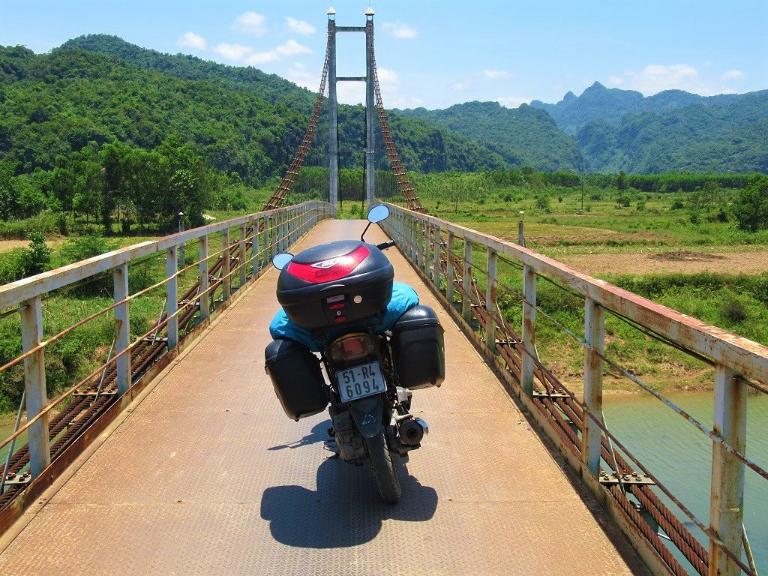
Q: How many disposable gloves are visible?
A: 0